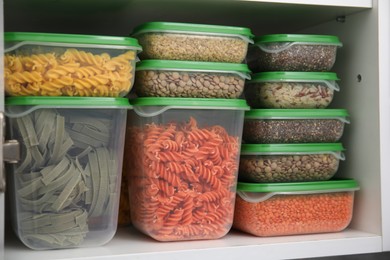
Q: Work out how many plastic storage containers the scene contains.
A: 10